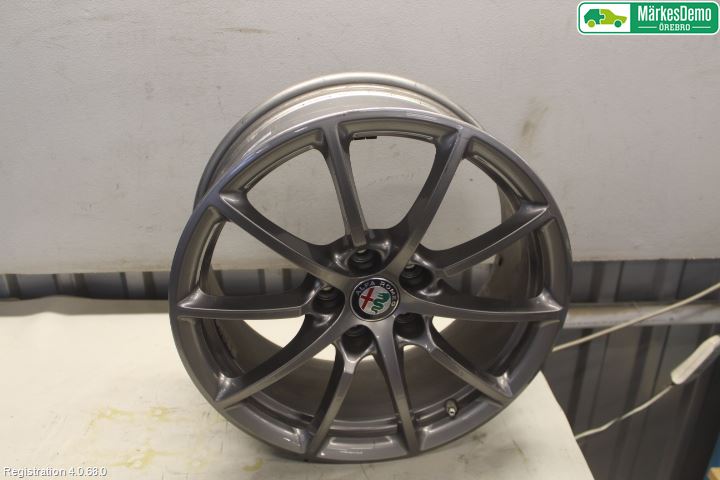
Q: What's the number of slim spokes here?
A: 10